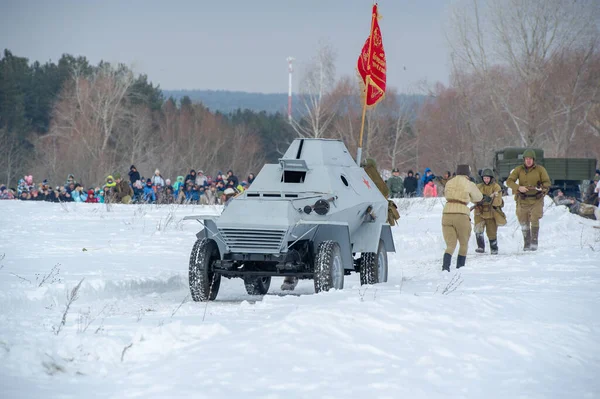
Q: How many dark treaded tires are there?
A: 4